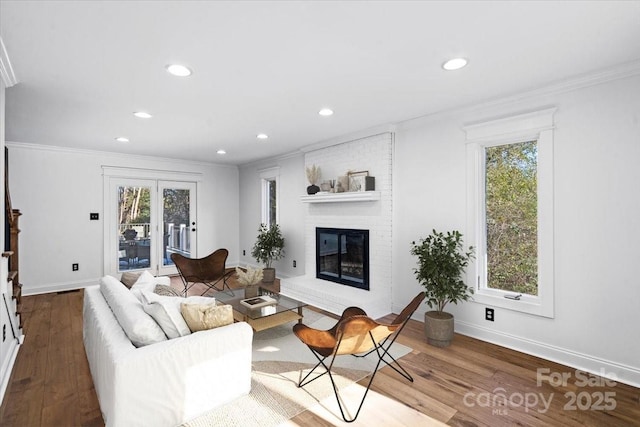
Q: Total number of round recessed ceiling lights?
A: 7